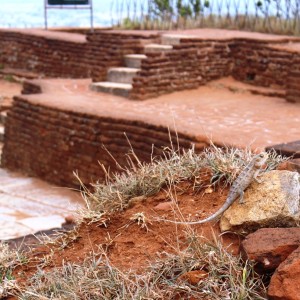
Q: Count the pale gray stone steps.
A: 5